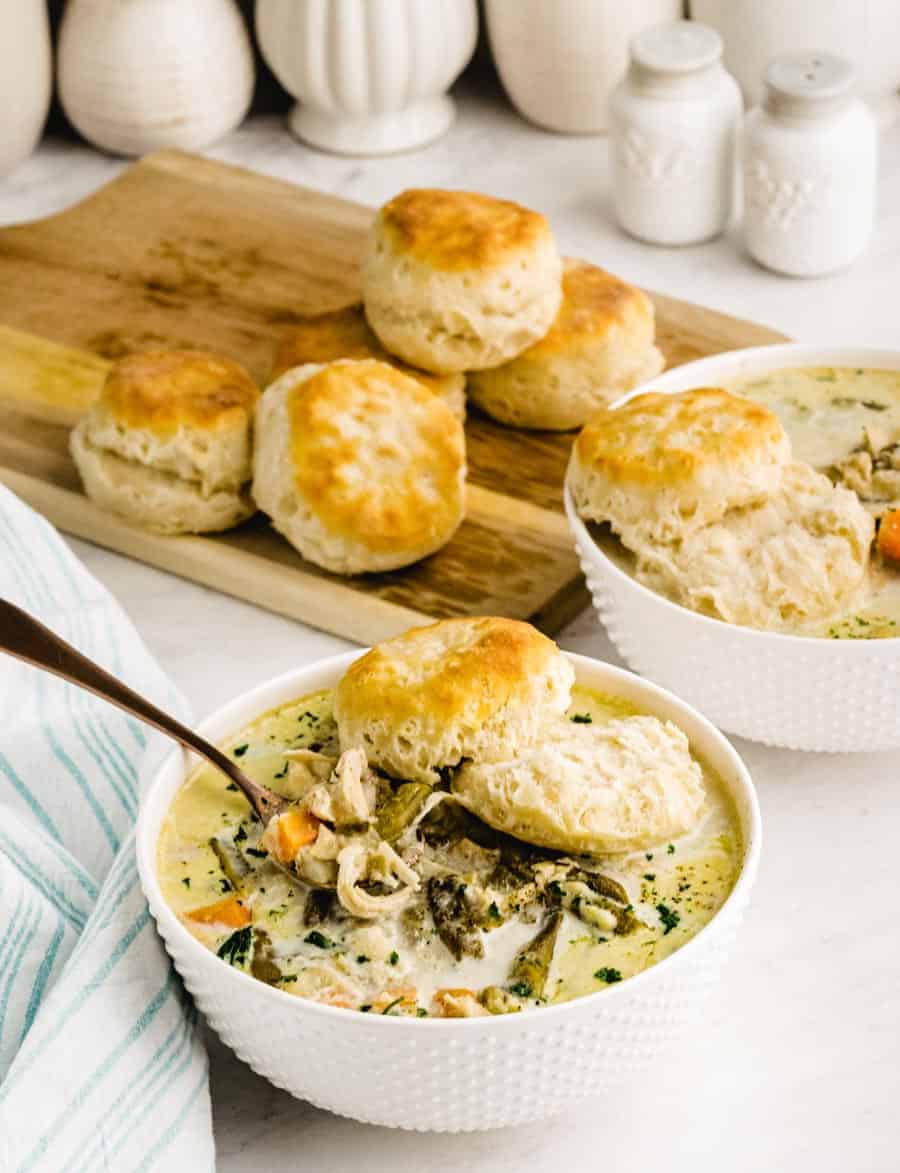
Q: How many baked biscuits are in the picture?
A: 7